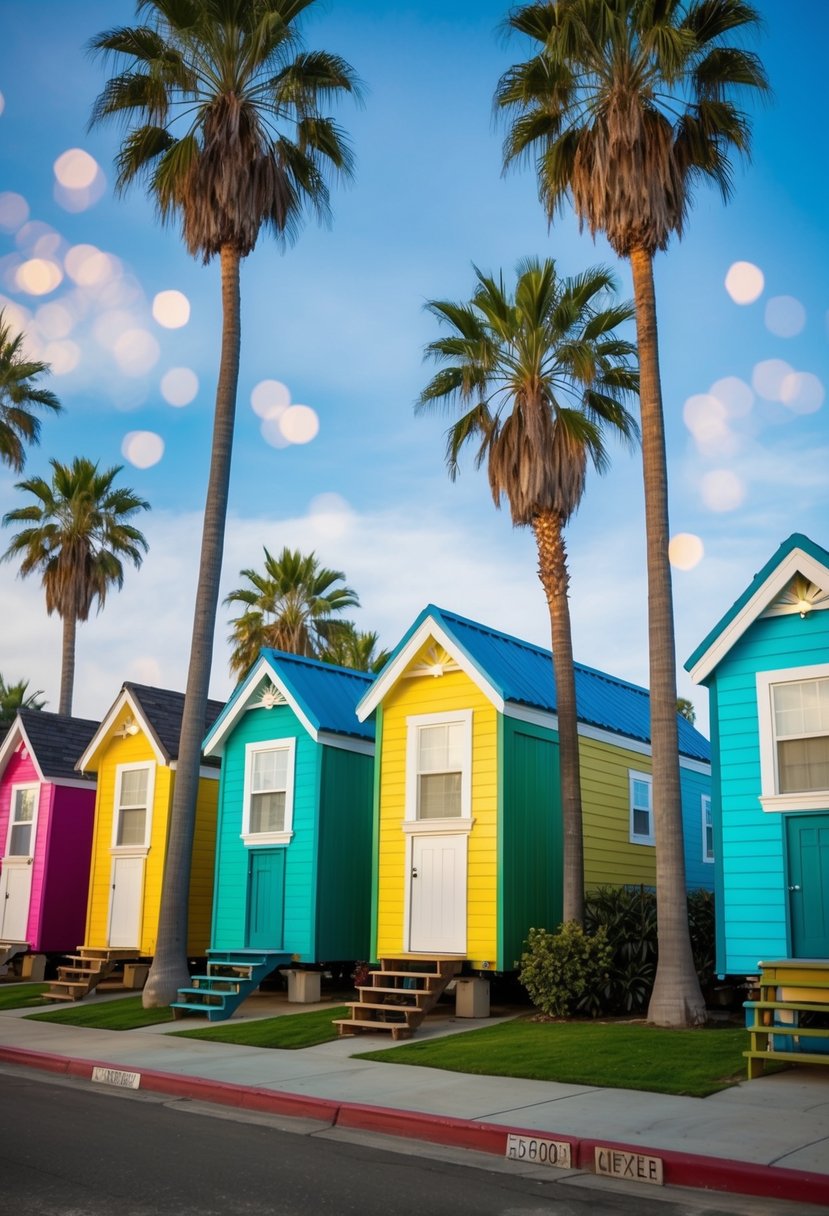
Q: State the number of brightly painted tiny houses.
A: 5